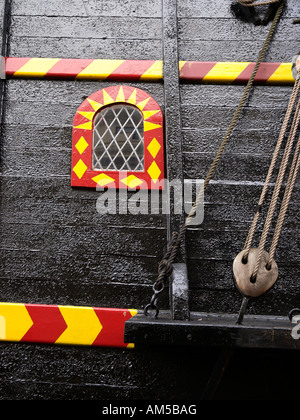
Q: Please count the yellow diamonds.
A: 6